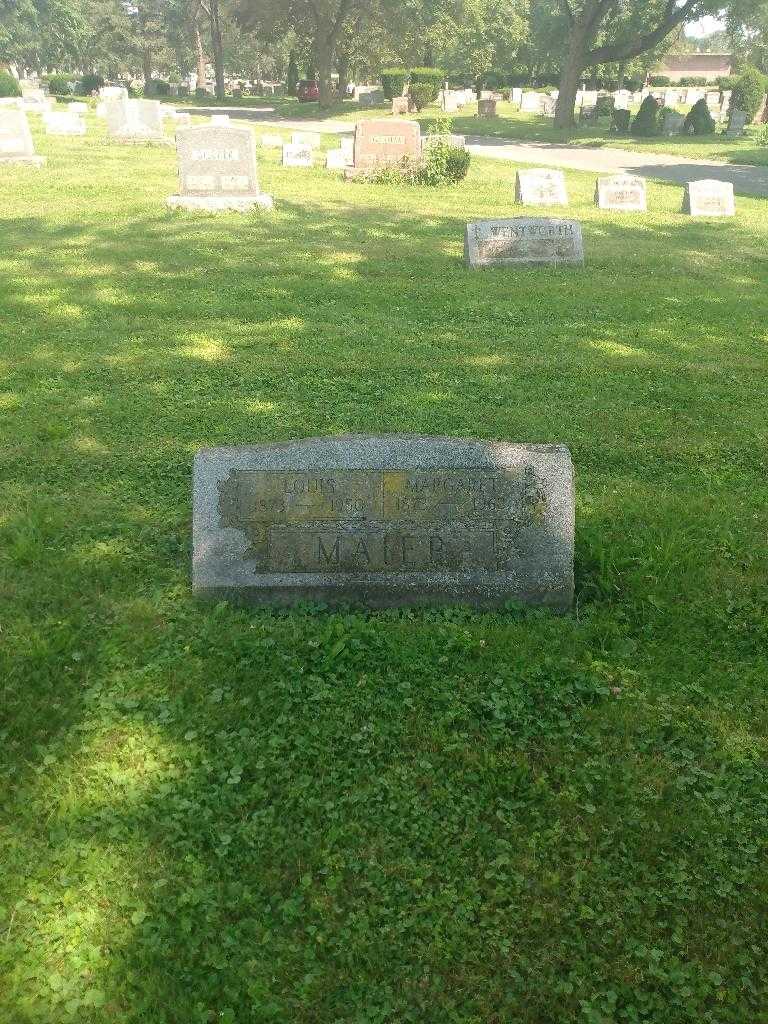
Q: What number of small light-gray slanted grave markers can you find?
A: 3